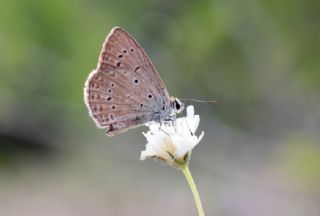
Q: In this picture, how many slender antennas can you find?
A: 1